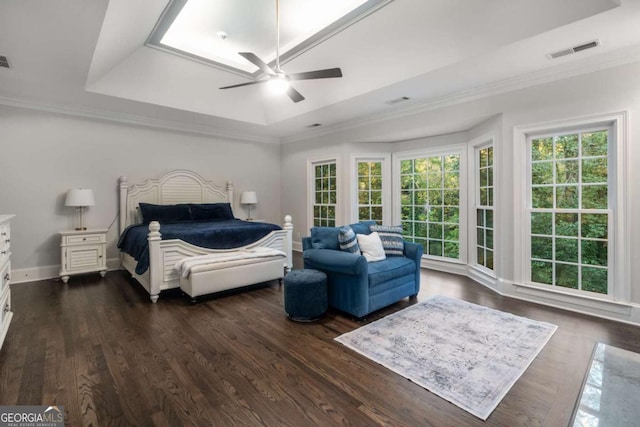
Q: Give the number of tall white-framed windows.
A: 5